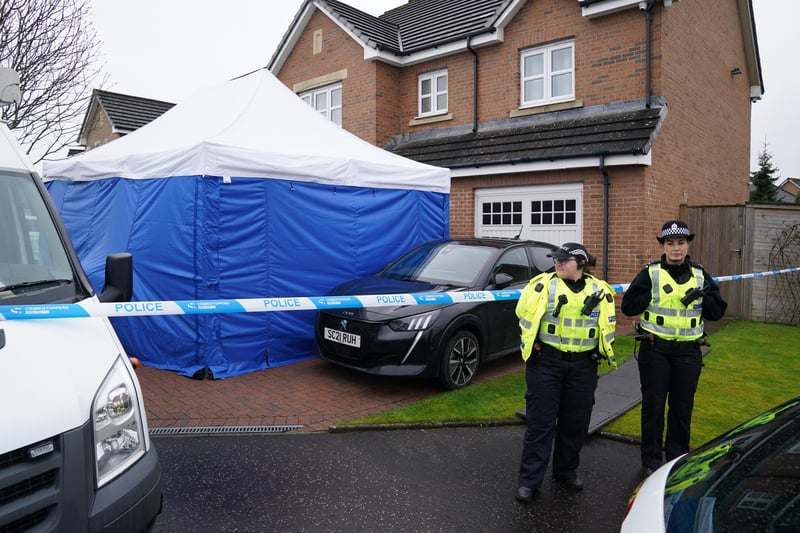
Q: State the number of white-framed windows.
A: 3